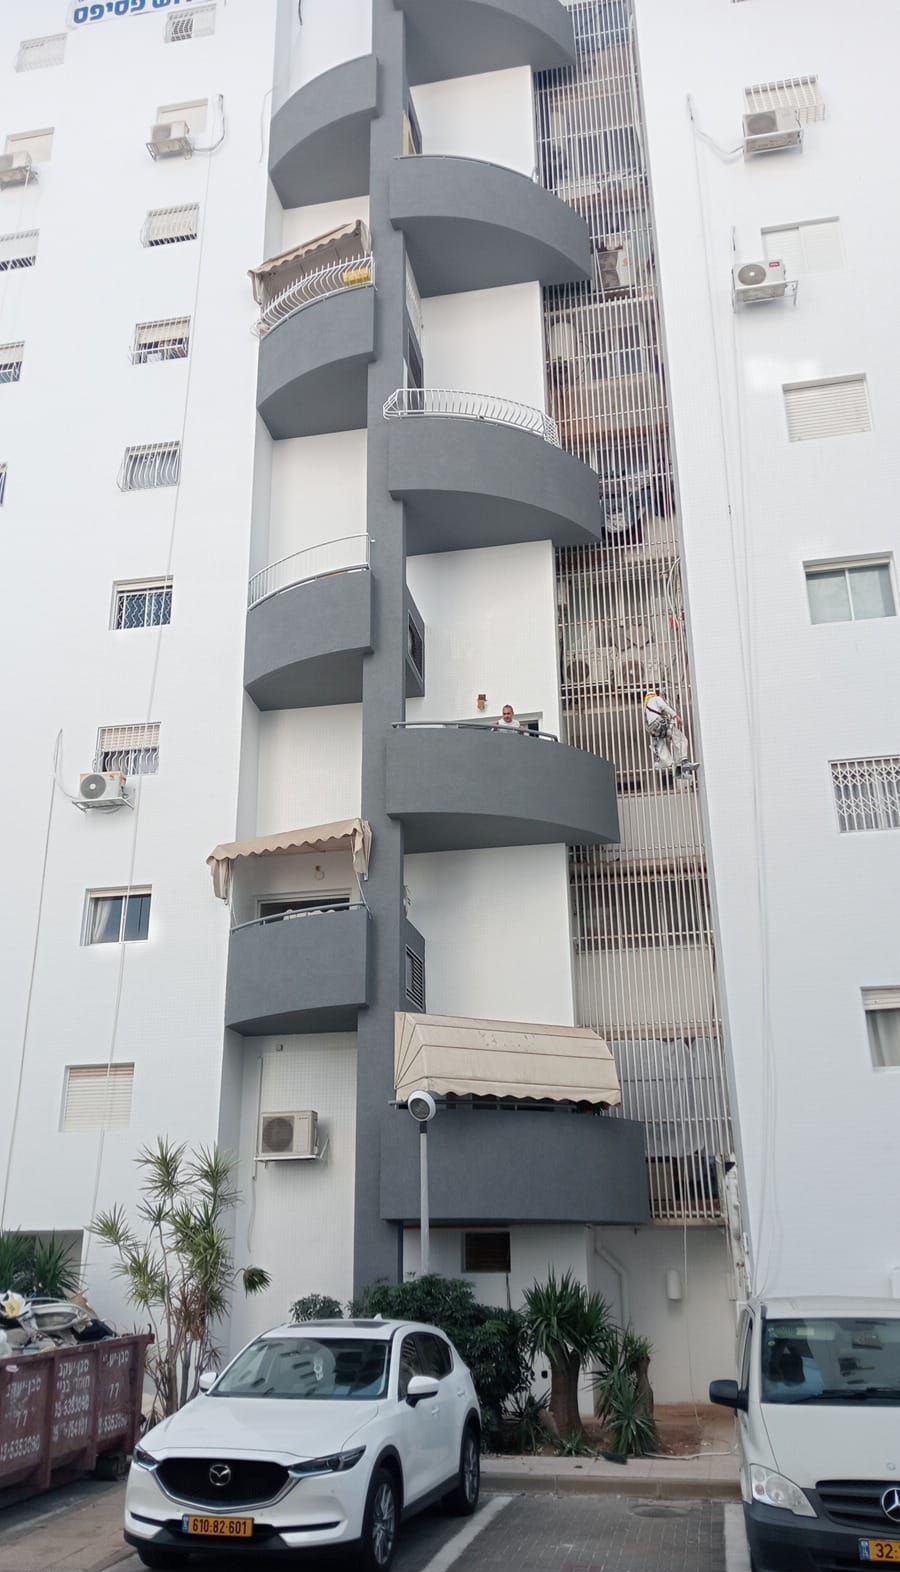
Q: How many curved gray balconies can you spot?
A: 9